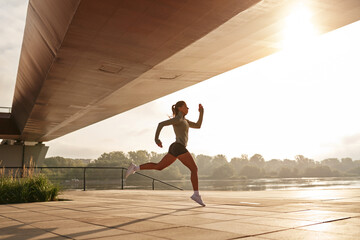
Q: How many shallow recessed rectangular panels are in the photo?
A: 2